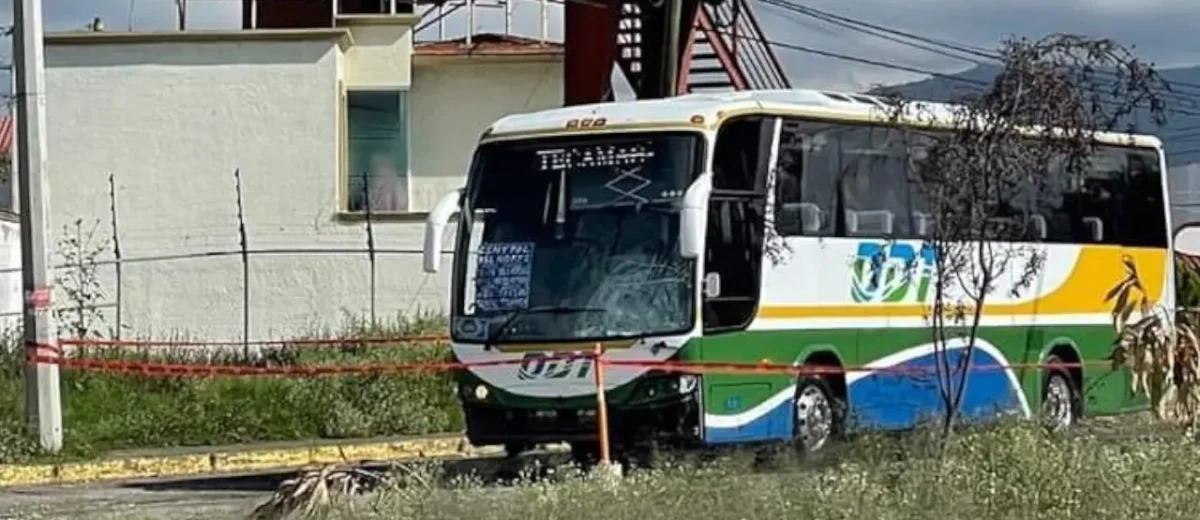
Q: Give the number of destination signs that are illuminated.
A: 1